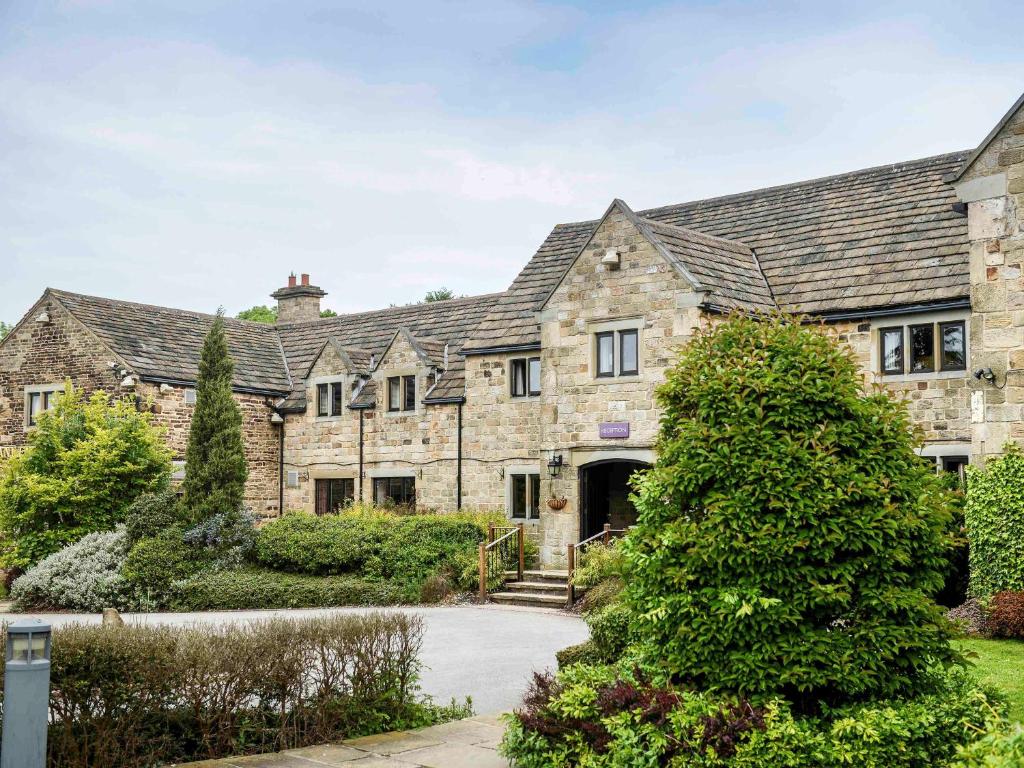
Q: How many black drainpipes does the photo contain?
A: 3